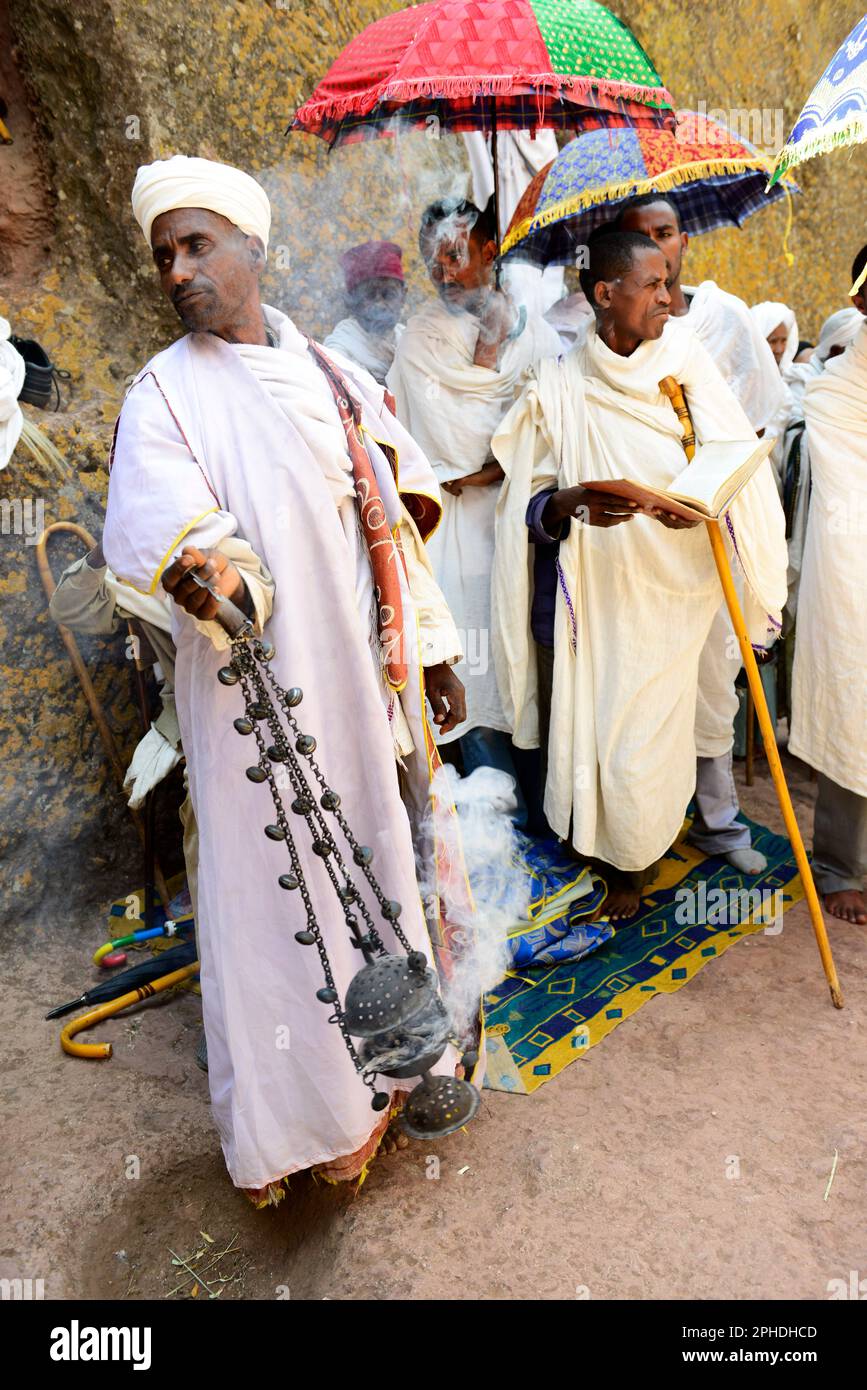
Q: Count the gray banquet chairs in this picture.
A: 0